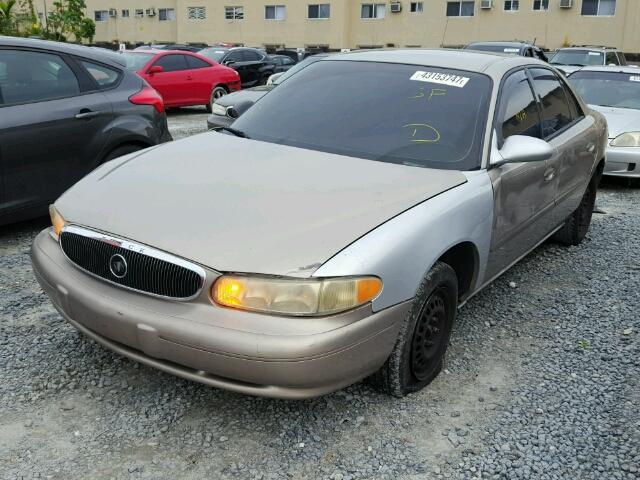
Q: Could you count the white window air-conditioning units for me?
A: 5